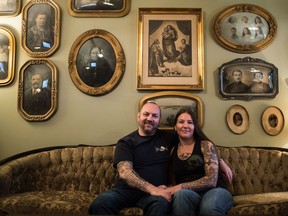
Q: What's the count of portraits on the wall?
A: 12